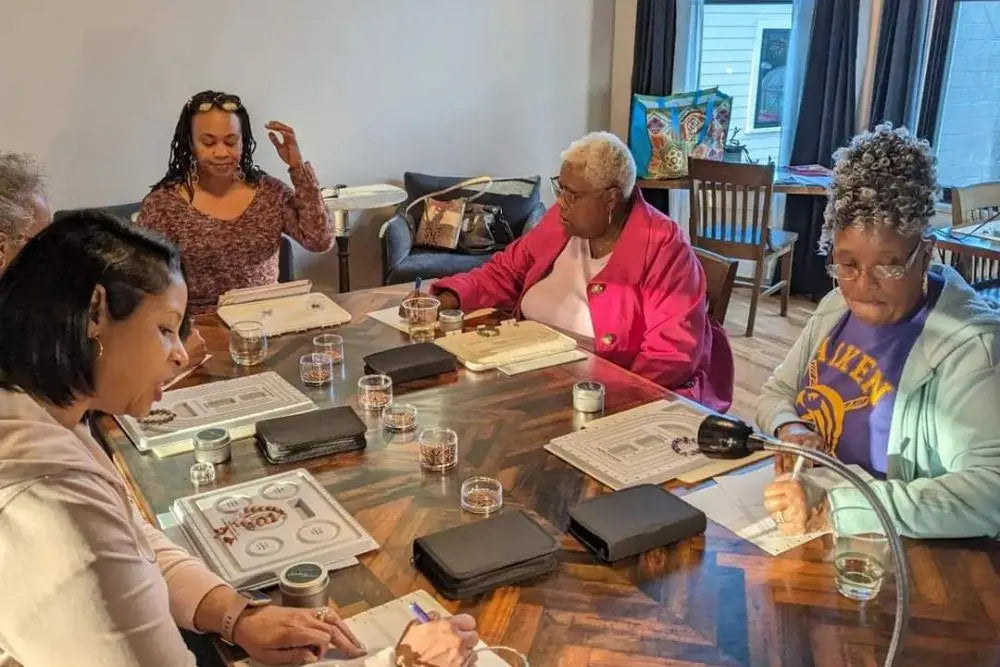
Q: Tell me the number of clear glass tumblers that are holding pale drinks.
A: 3